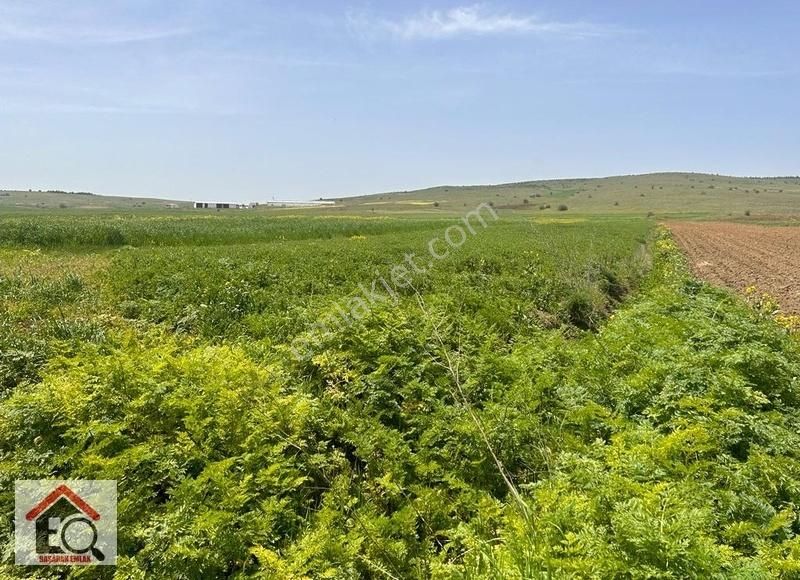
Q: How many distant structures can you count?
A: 2